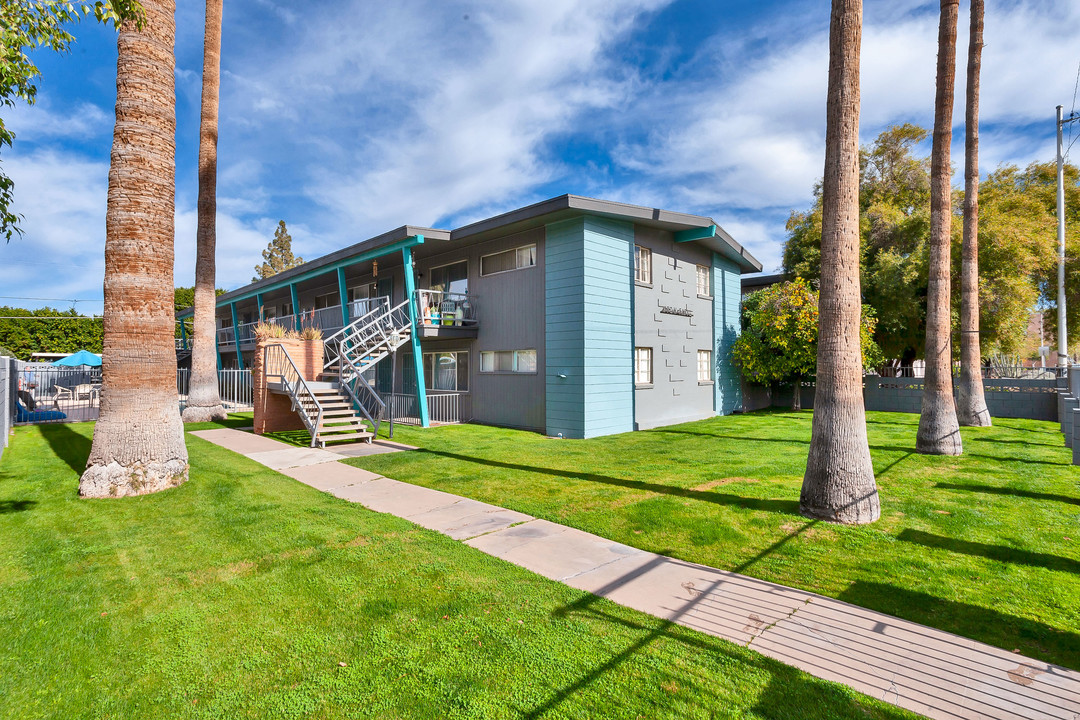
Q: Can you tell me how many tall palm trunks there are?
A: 5